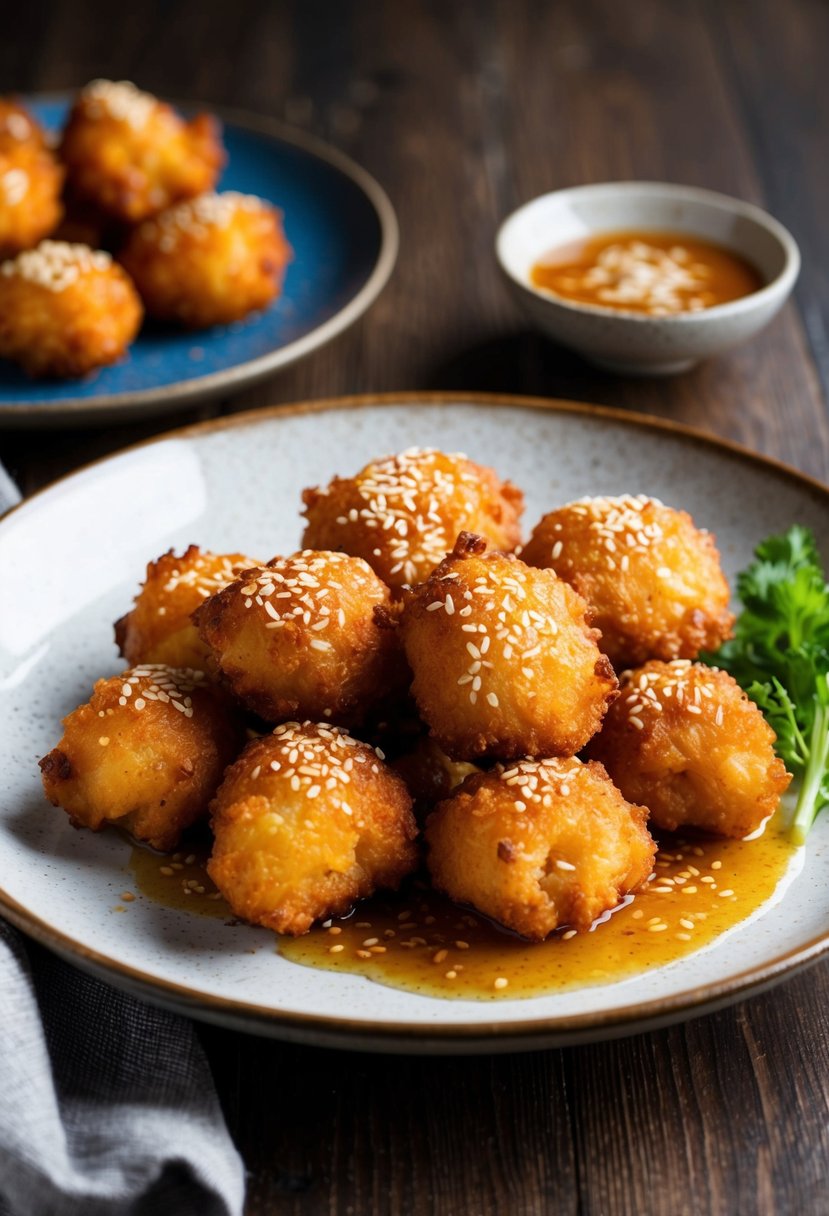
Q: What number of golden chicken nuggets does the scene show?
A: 14